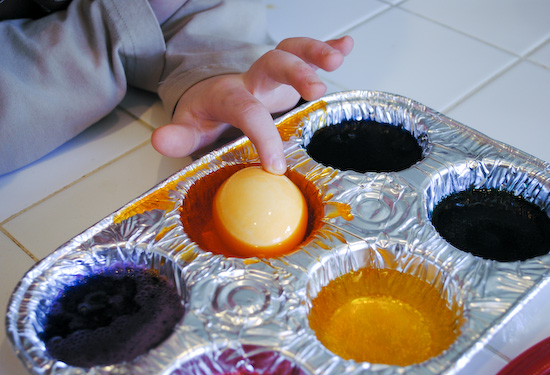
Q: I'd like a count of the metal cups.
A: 6